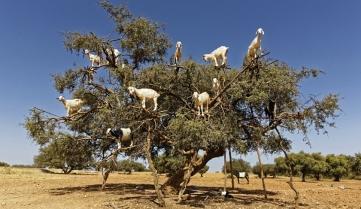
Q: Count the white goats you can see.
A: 9